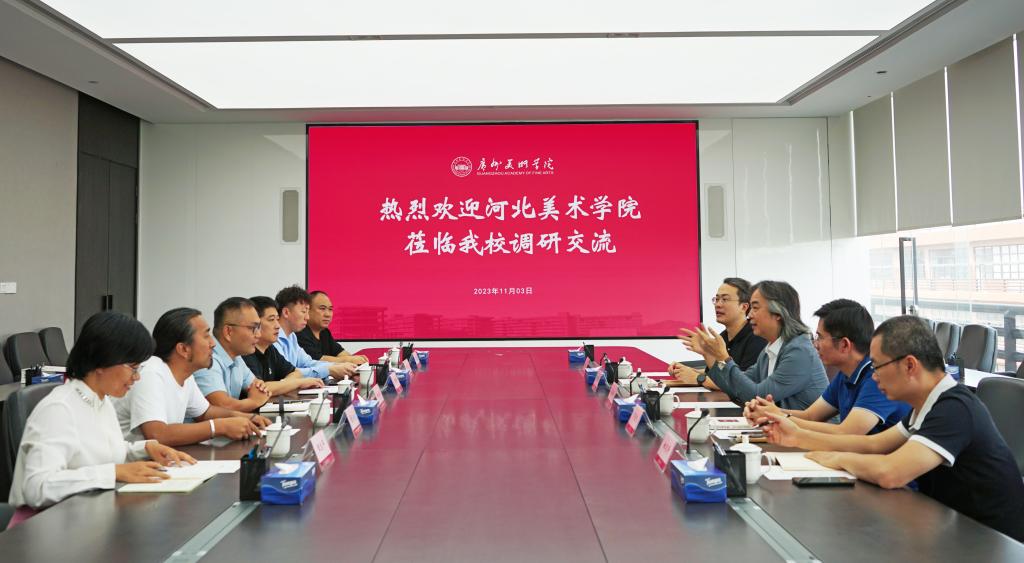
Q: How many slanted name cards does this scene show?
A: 11